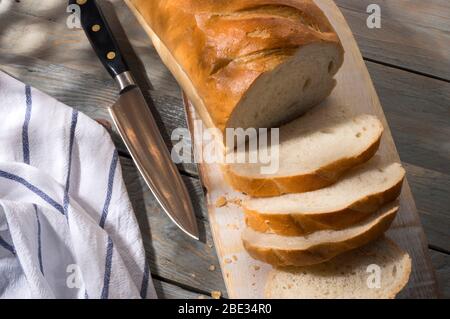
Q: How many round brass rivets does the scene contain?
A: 3